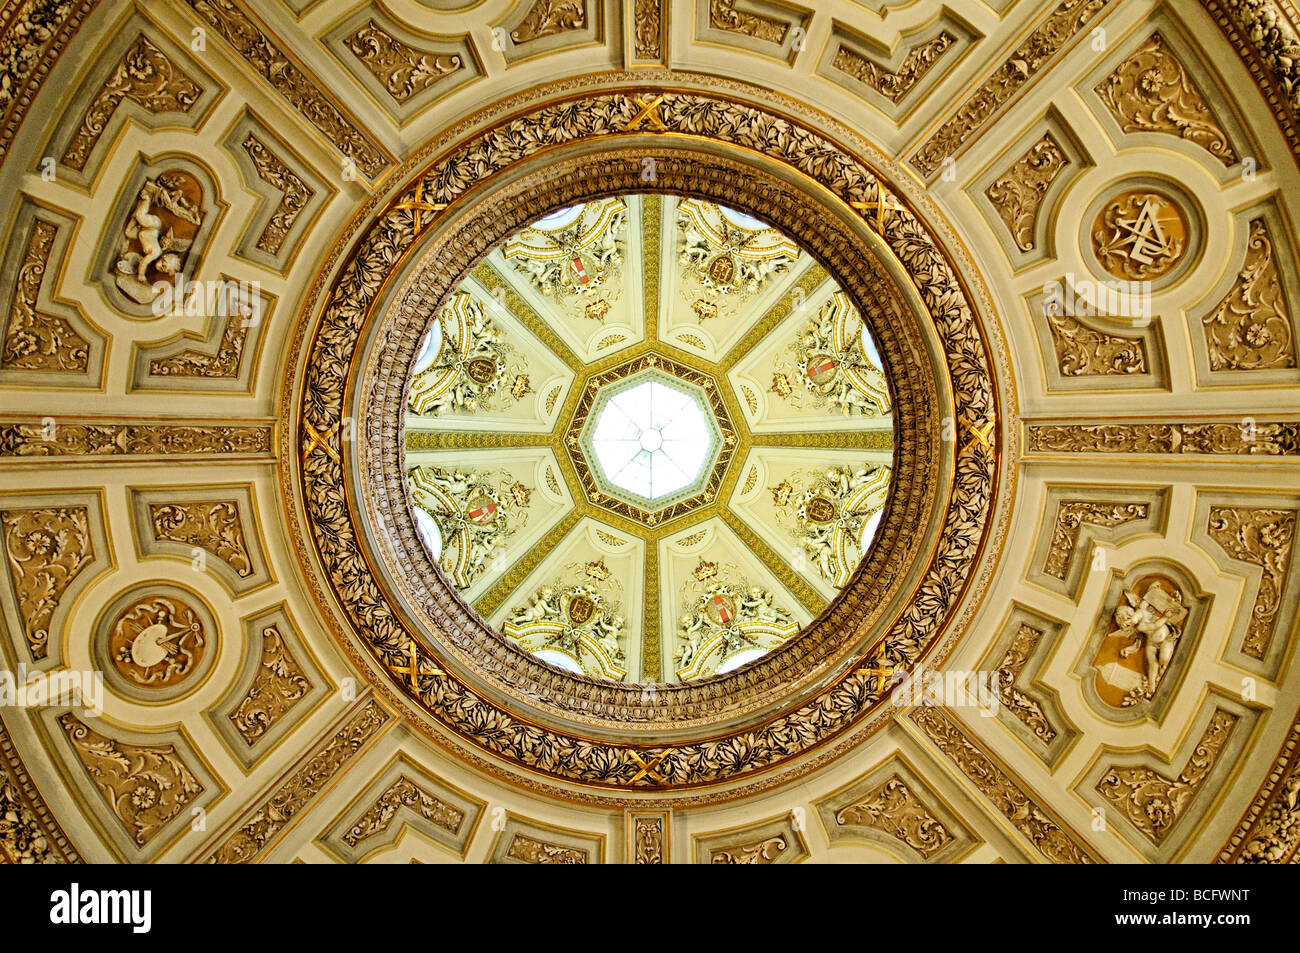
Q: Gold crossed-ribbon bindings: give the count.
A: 8